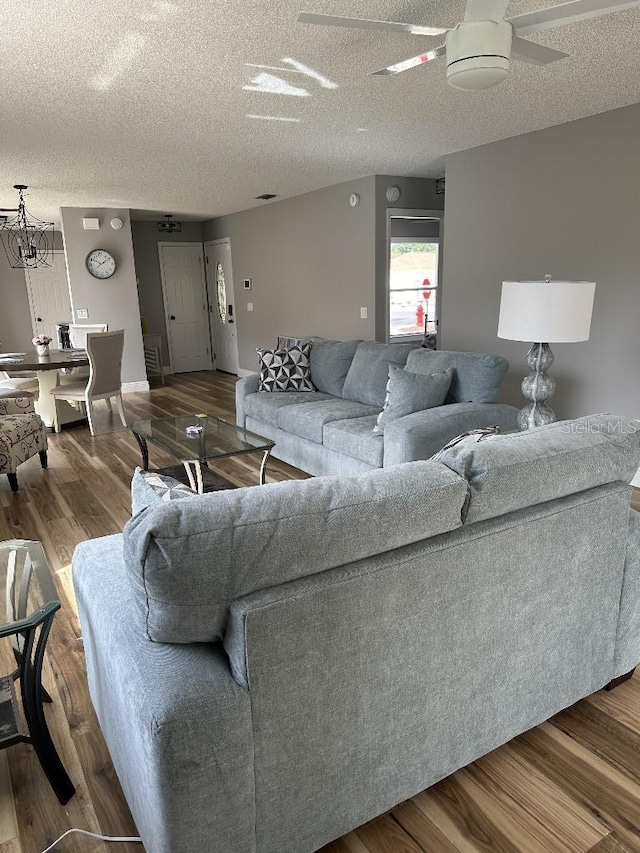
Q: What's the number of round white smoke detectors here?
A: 3